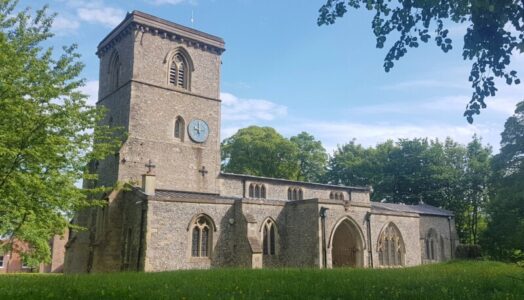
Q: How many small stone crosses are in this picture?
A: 2